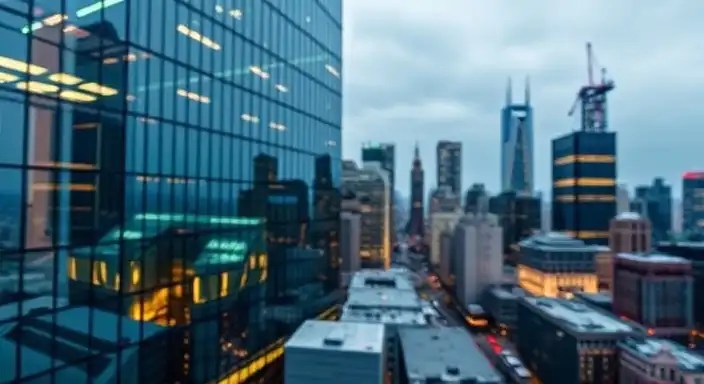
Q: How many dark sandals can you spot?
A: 0